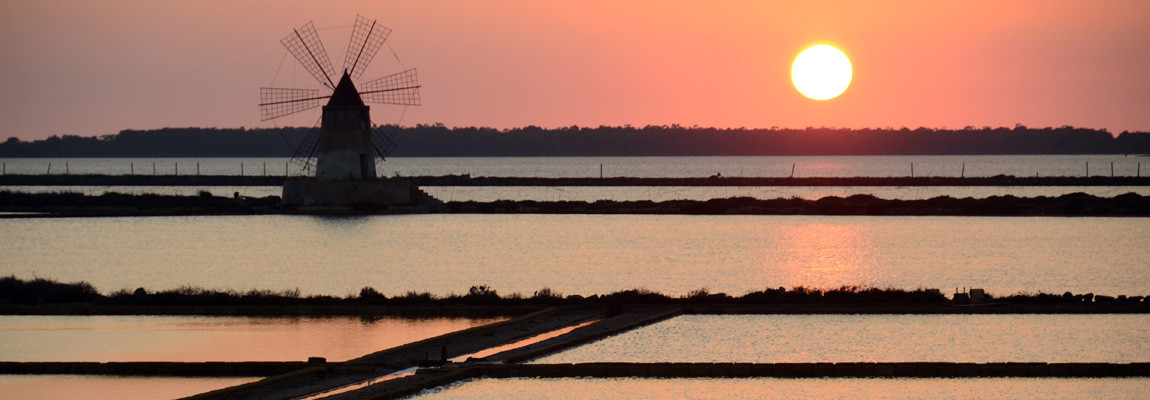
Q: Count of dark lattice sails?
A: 6